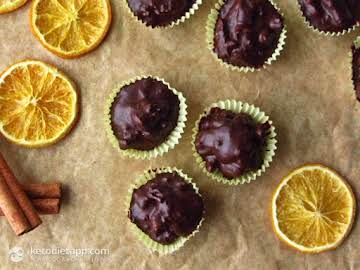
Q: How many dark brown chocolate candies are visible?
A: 7